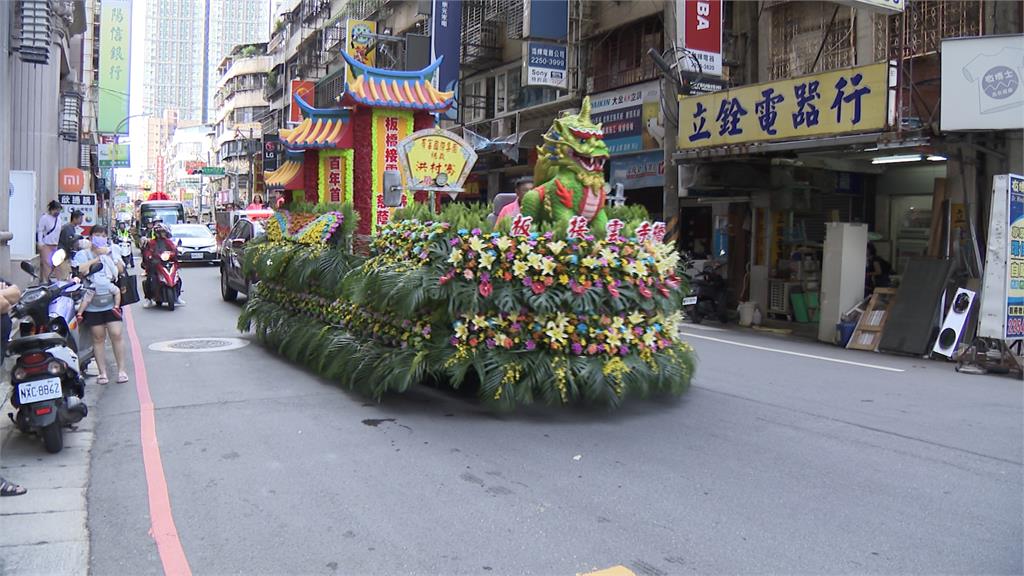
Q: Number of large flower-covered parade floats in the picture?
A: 1